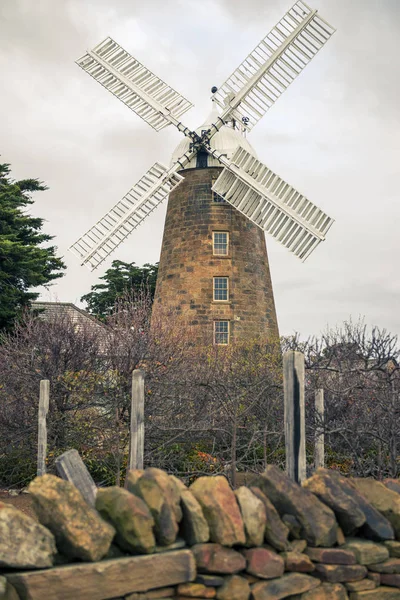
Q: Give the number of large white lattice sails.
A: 4